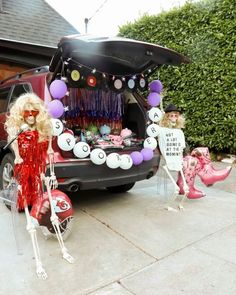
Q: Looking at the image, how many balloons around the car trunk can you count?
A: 15